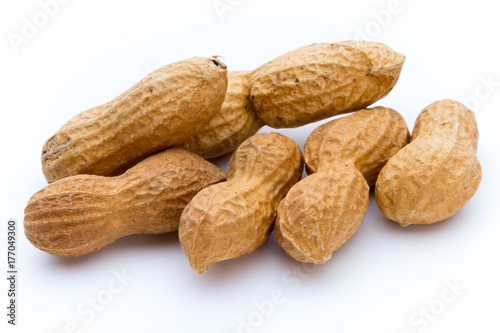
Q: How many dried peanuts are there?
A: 6